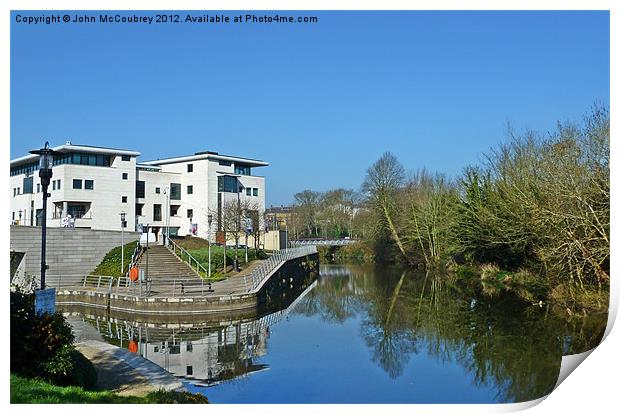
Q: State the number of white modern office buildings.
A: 2